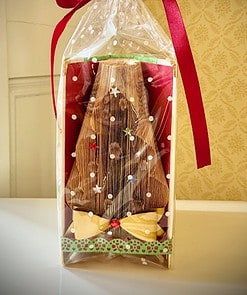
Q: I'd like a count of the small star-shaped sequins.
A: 5